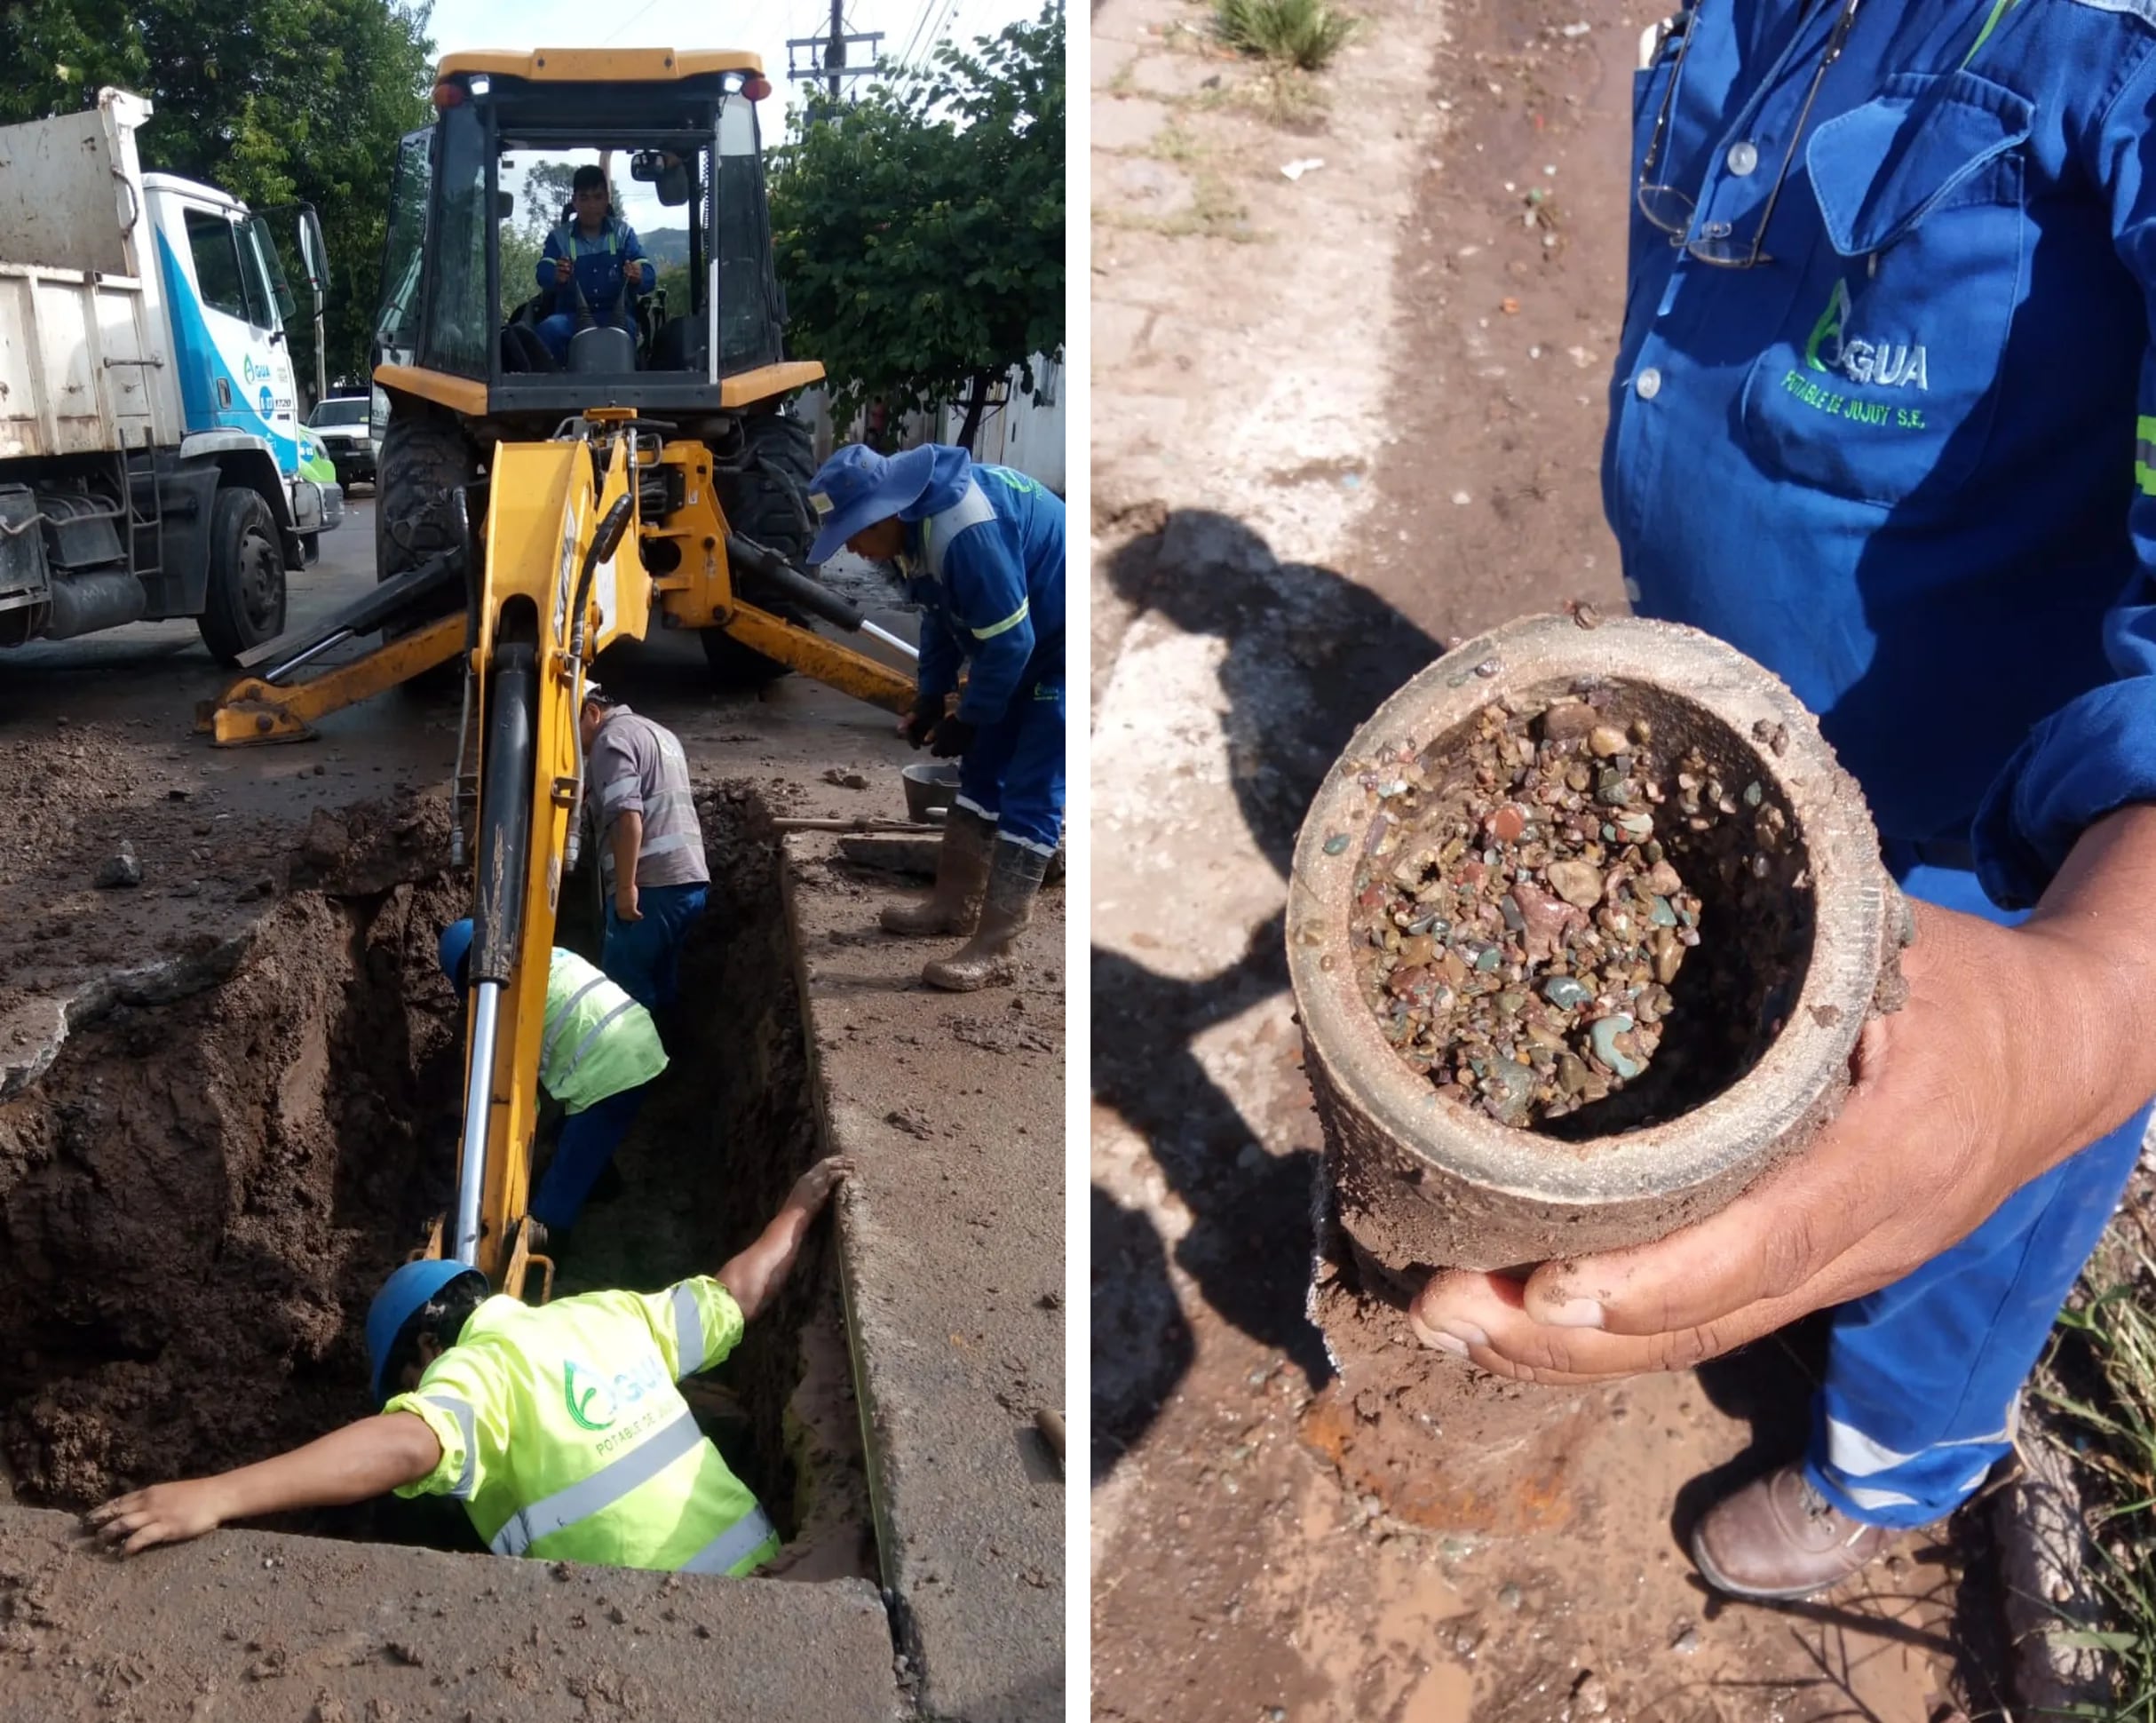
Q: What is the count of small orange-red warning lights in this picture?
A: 2